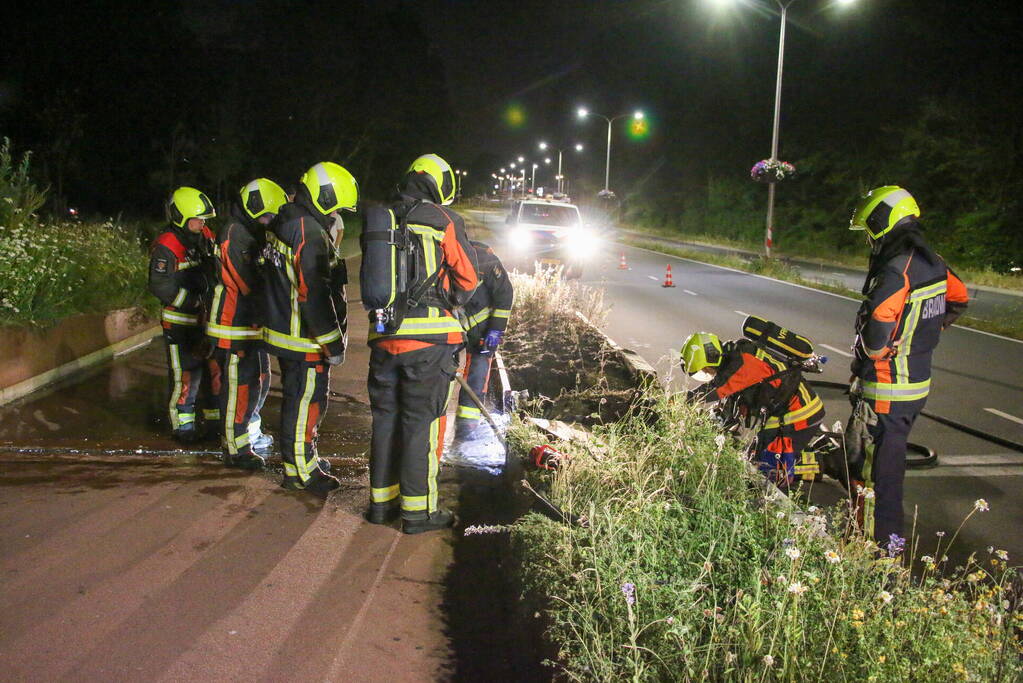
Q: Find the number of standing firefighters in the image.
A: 6